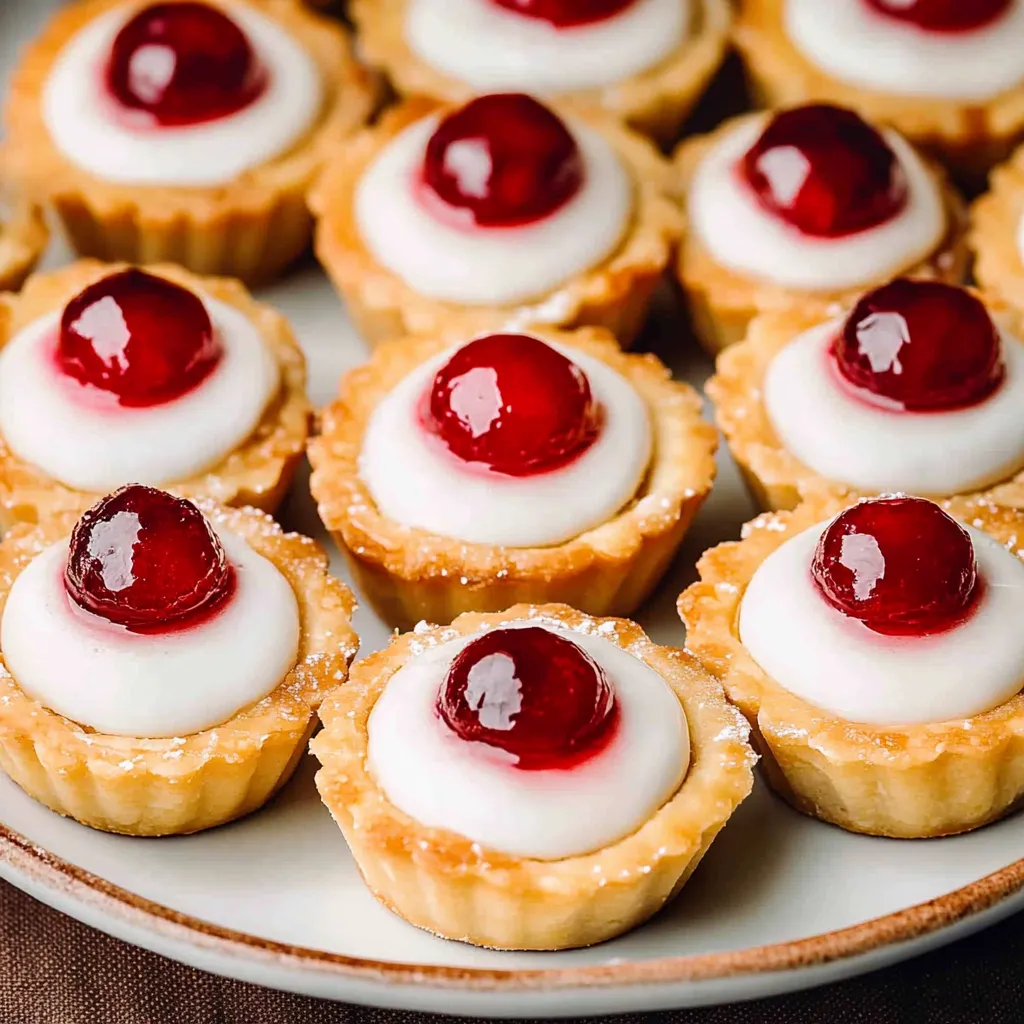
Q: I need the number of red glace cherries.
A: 11